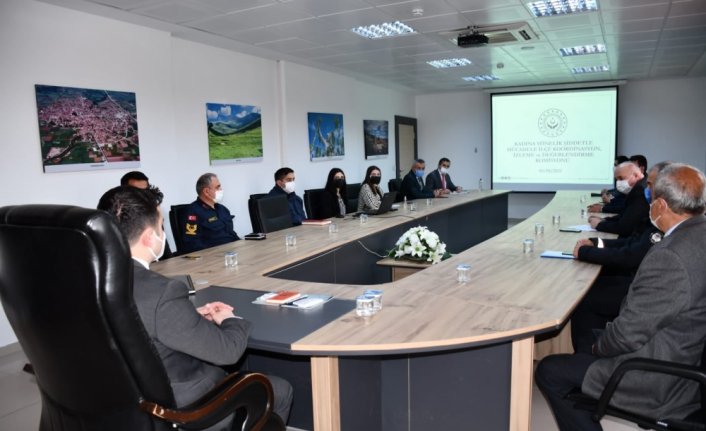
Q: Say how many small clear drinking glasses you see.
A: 14